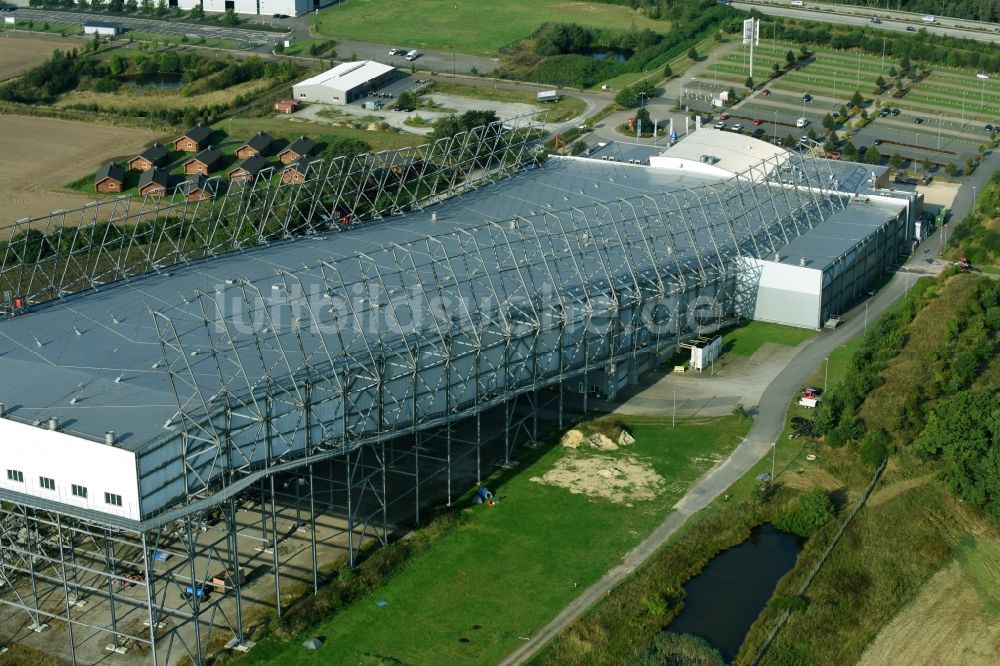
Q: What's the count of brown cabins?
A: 10